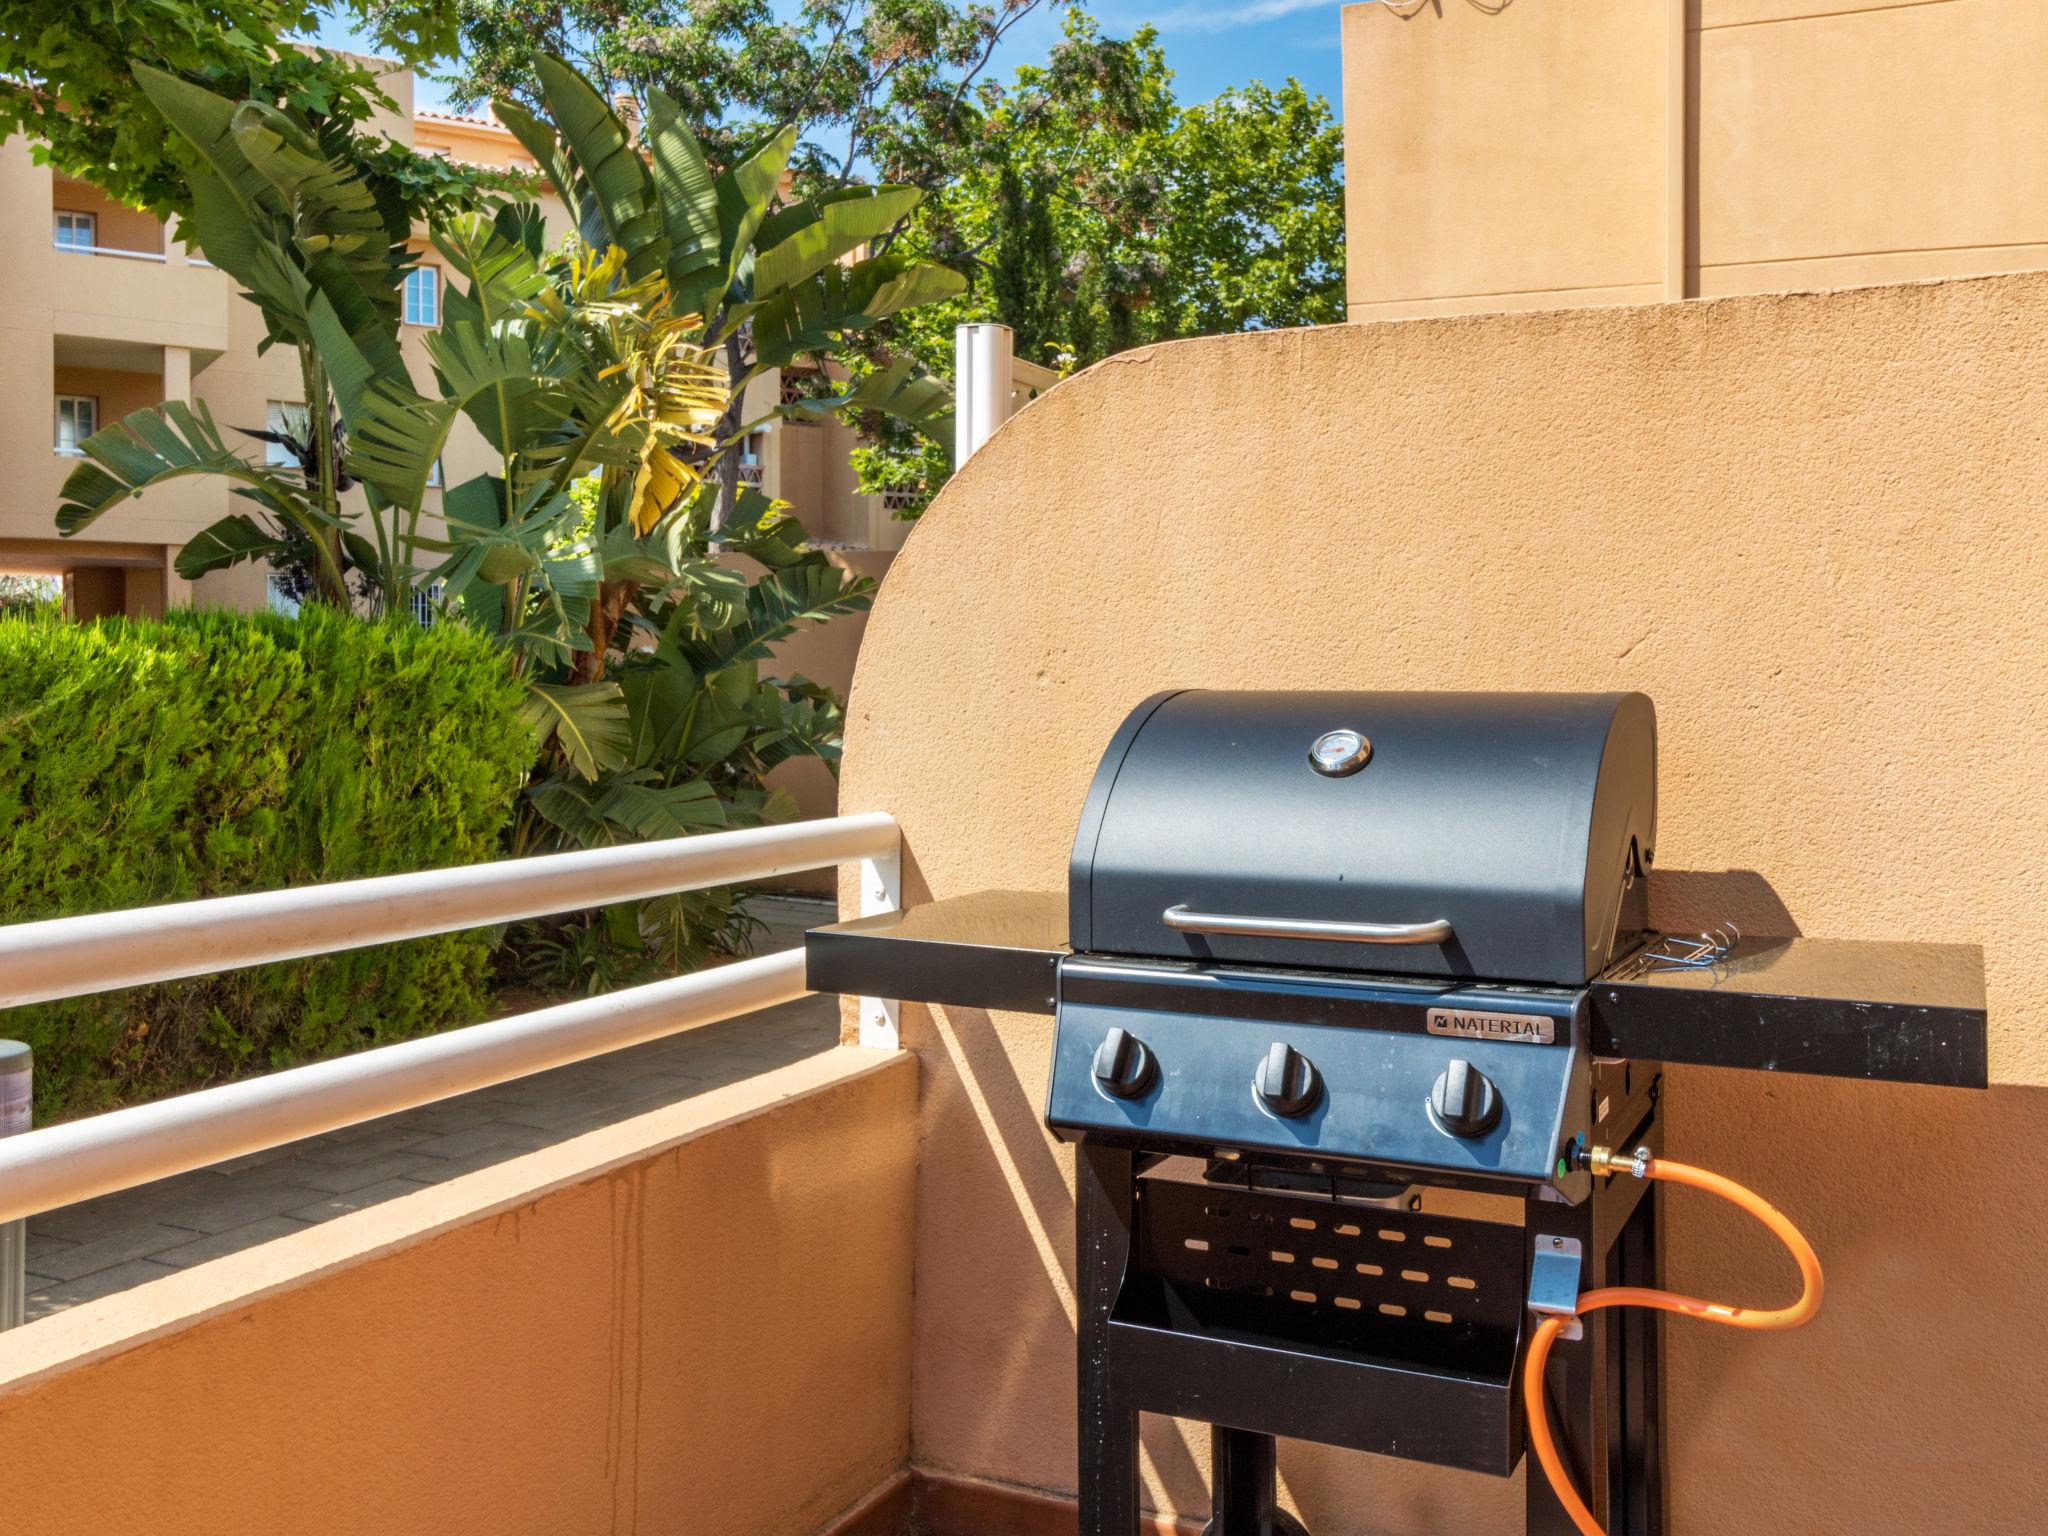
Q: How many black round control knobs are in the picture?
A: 3